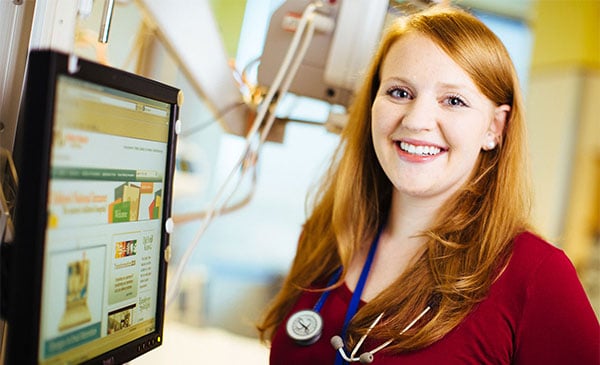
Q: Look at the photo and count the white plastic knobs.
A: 2